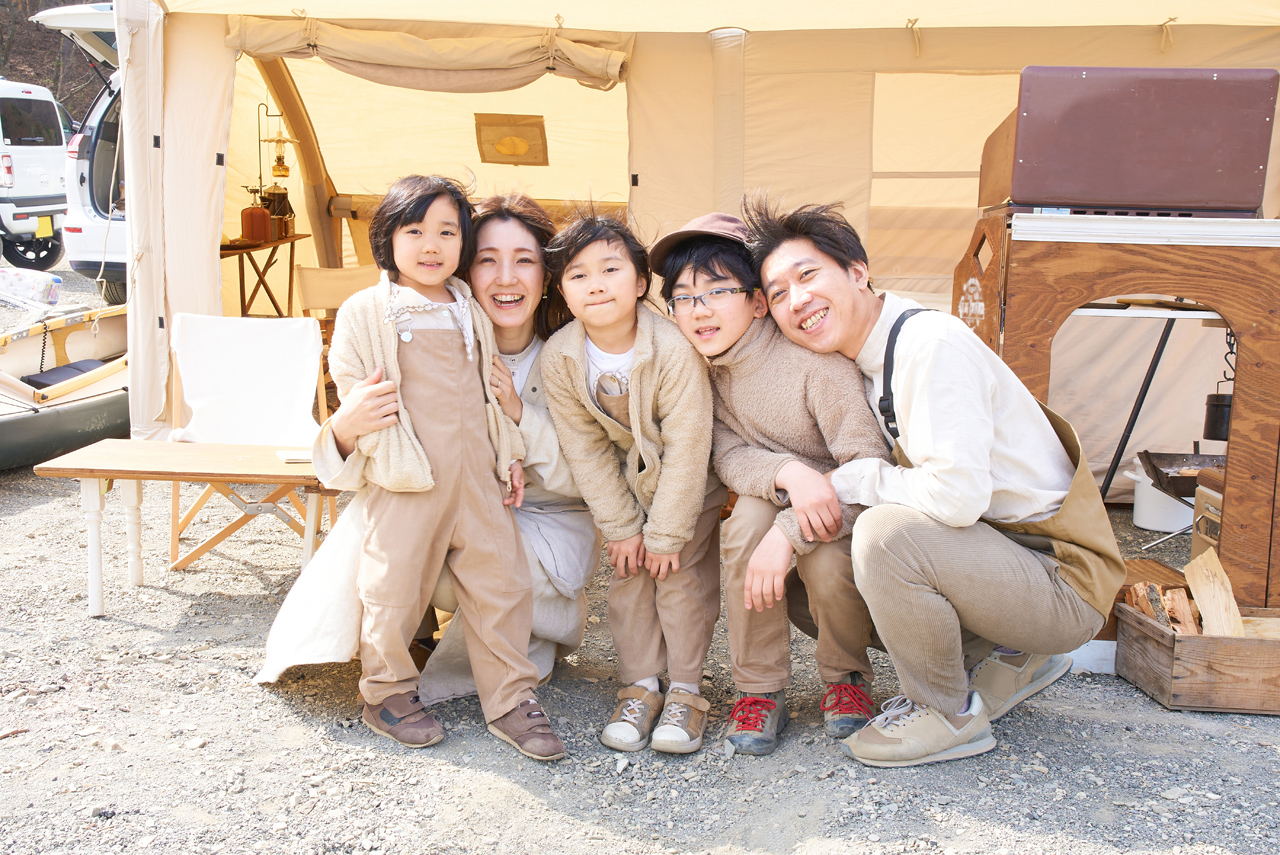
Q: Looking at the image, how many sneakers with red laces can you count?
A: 2